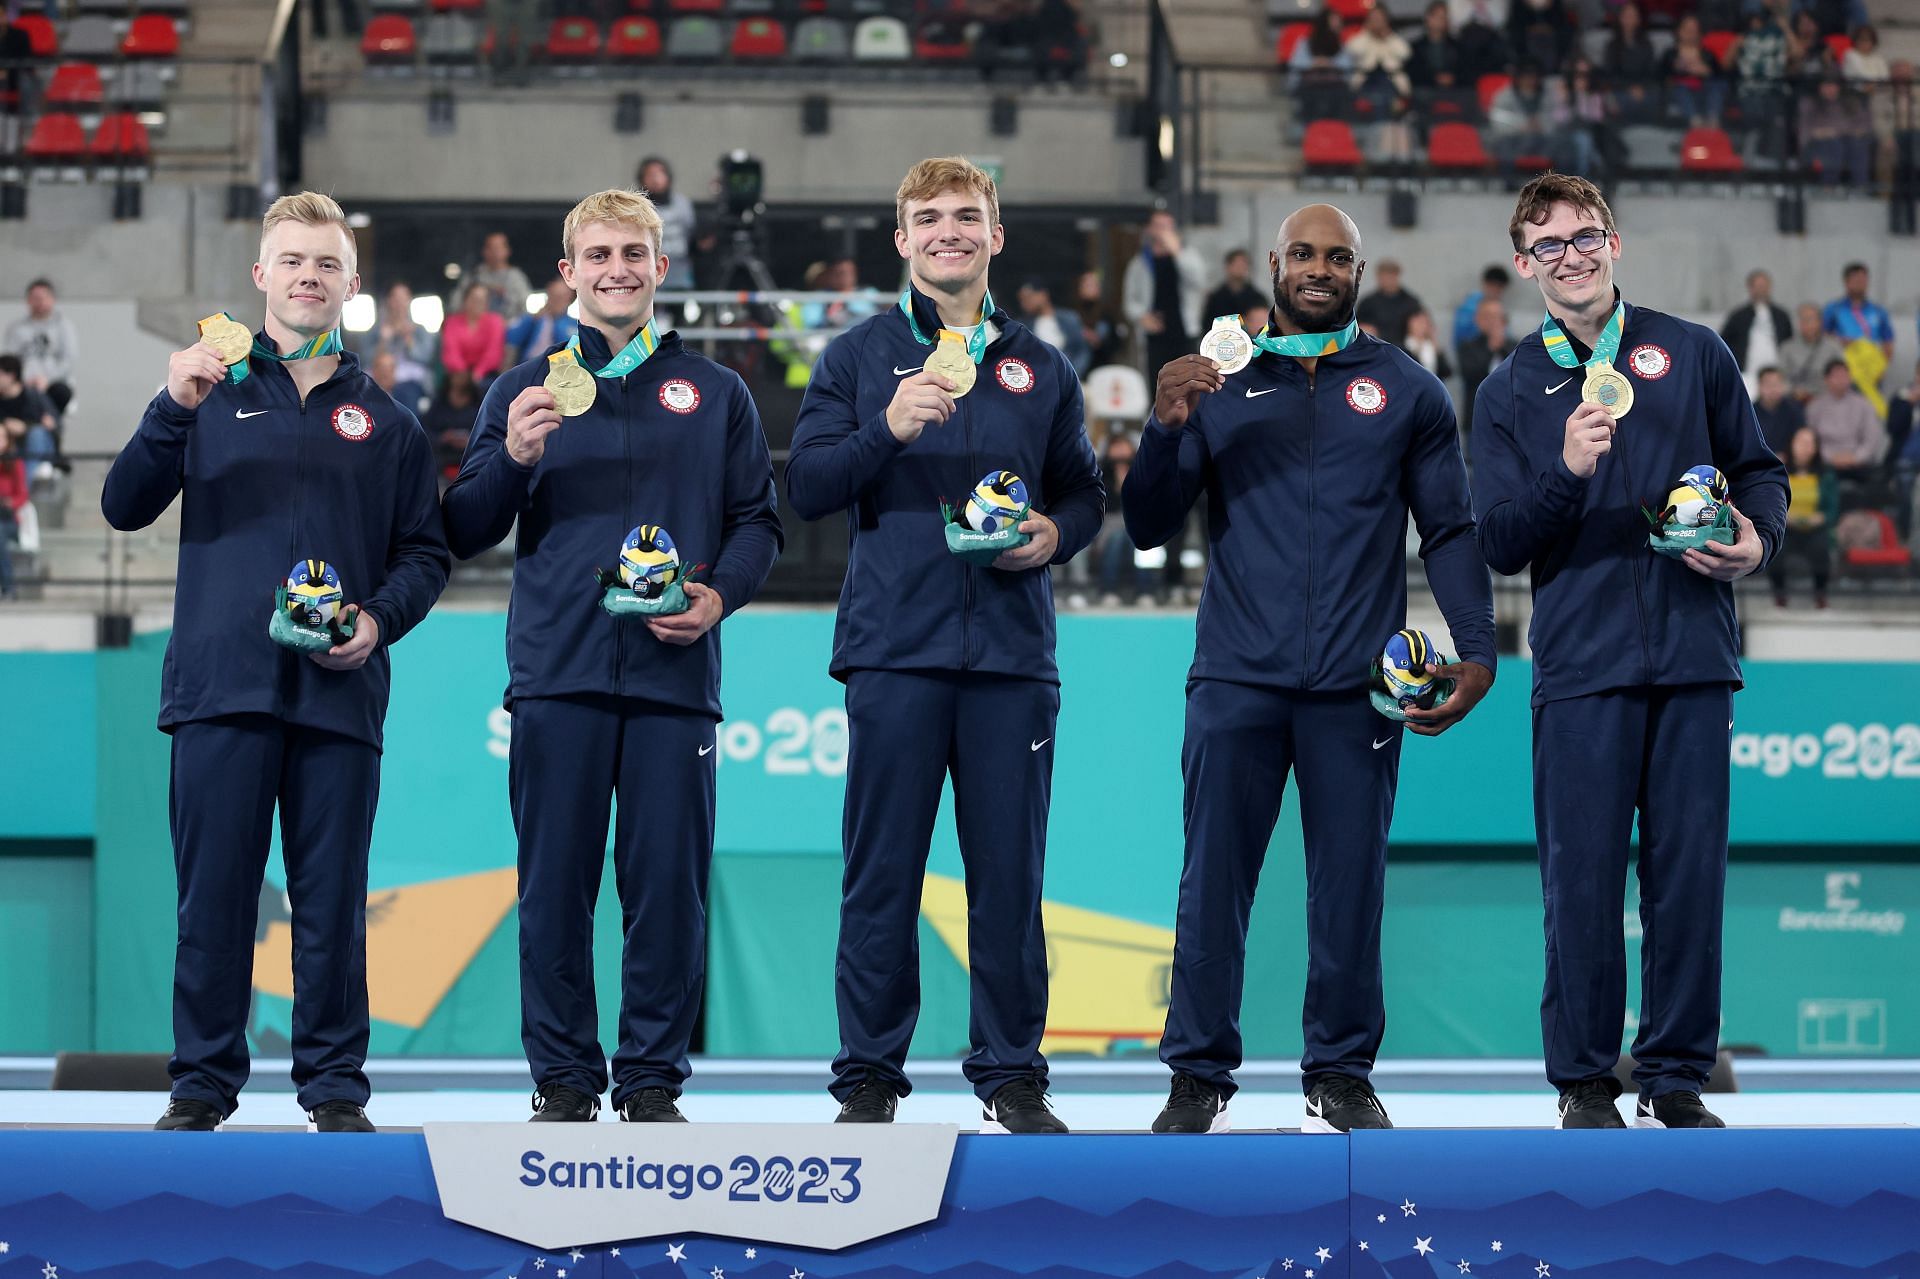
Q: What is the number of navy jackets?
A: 5